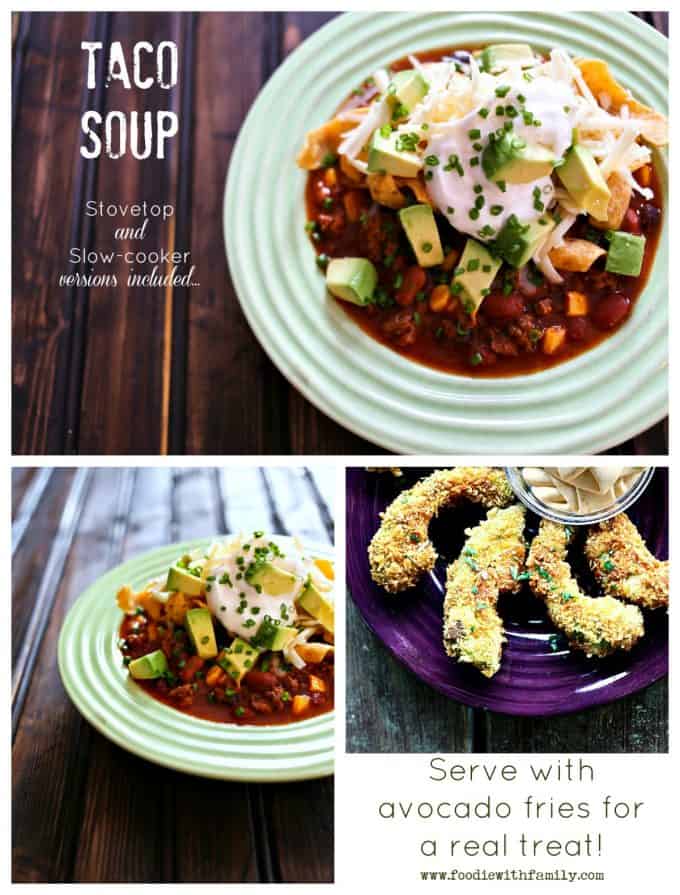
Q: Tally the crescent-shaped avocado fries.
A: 4